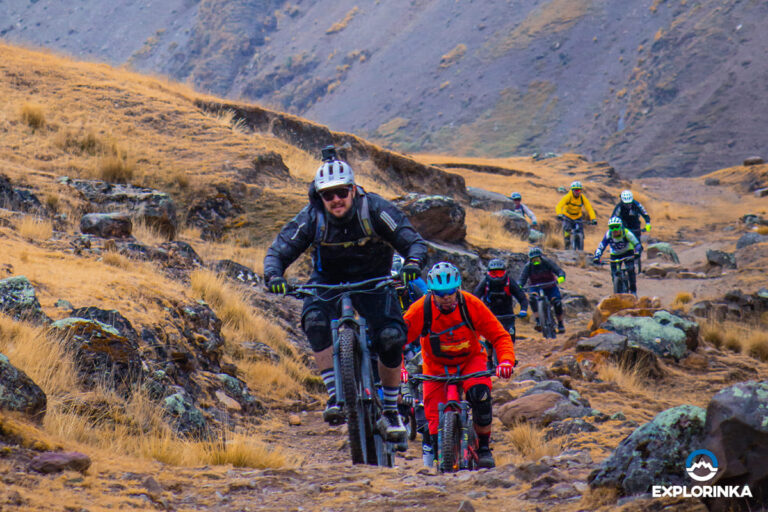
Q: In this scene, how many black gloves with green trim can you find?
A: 2